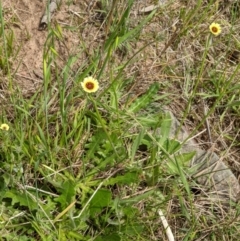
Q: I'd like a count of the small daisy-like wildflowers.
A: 3